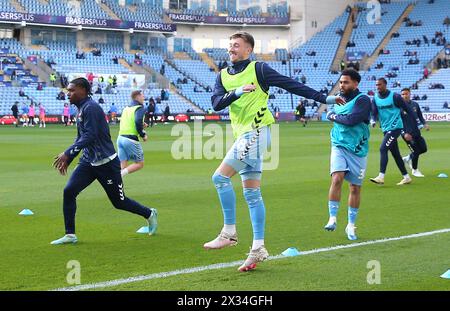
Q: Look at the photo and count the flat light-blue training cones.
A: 5